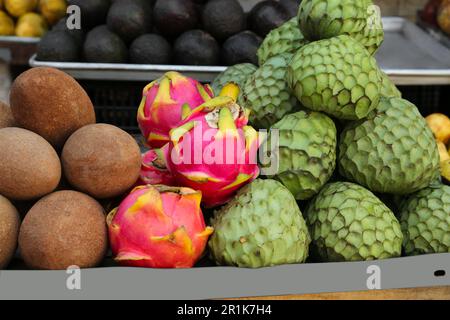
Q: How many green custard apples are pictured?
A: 11